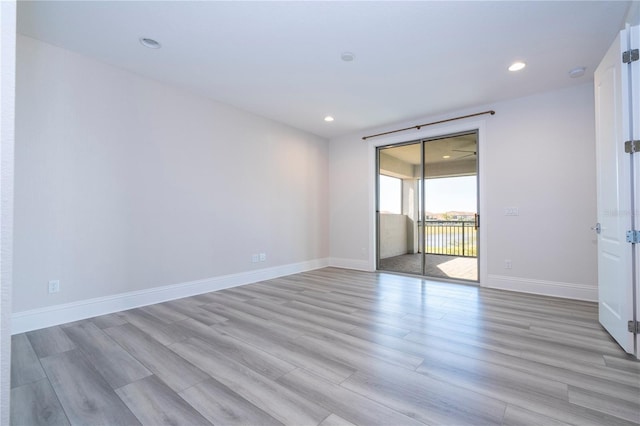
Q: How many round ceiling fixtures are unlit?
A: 3